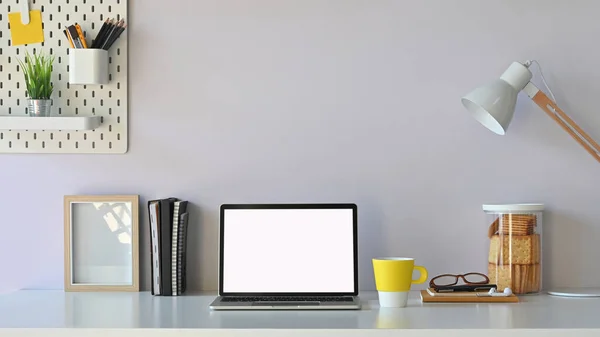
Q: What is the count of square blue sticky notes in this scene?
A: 0